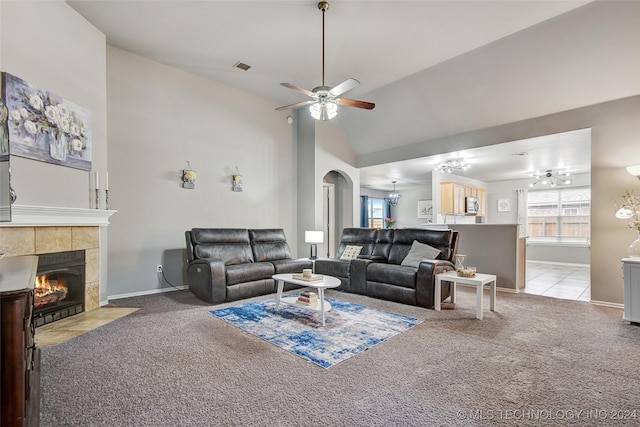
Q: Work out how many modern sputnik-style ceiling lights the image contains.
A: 2